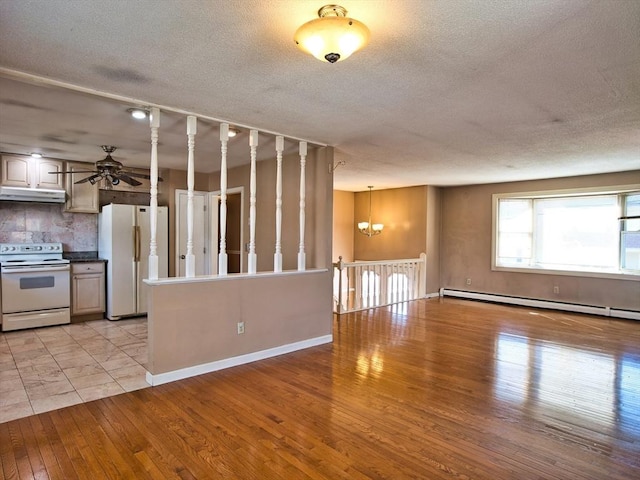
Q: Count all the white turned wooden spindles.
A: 6